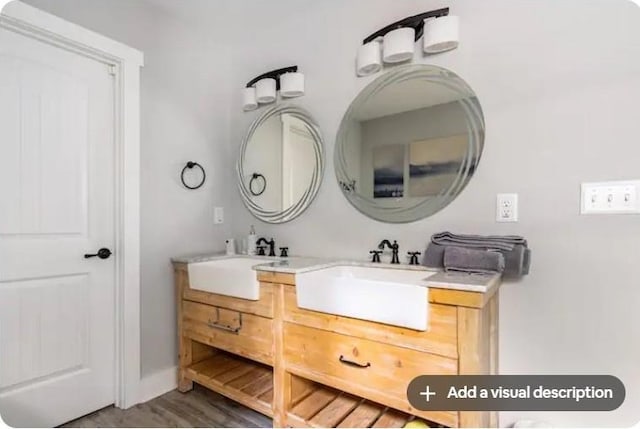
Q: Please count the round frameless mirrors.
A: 2